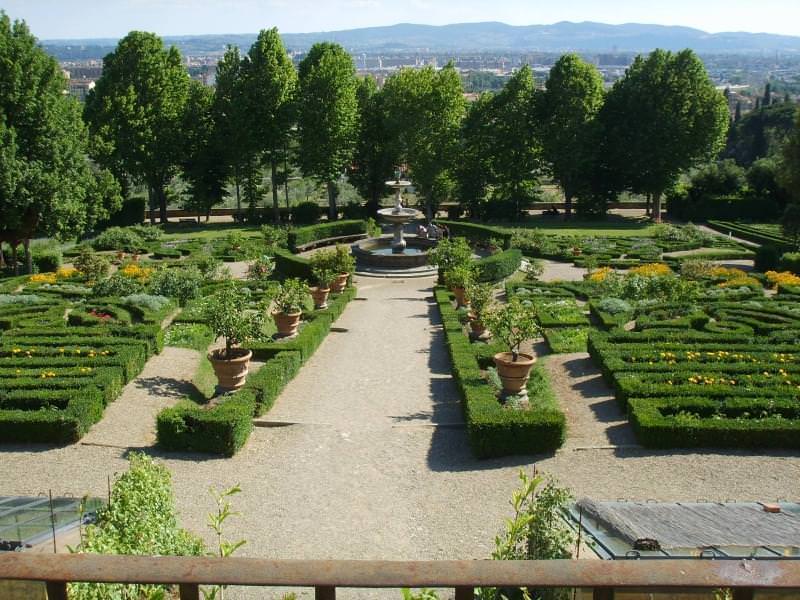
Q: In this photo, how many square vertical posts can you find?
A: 6